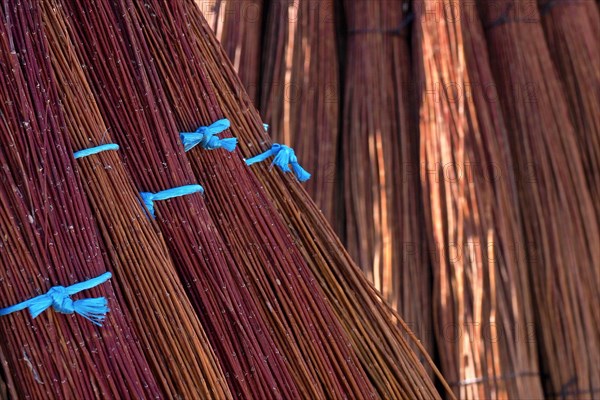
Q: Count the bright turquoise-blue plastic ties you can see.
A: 5